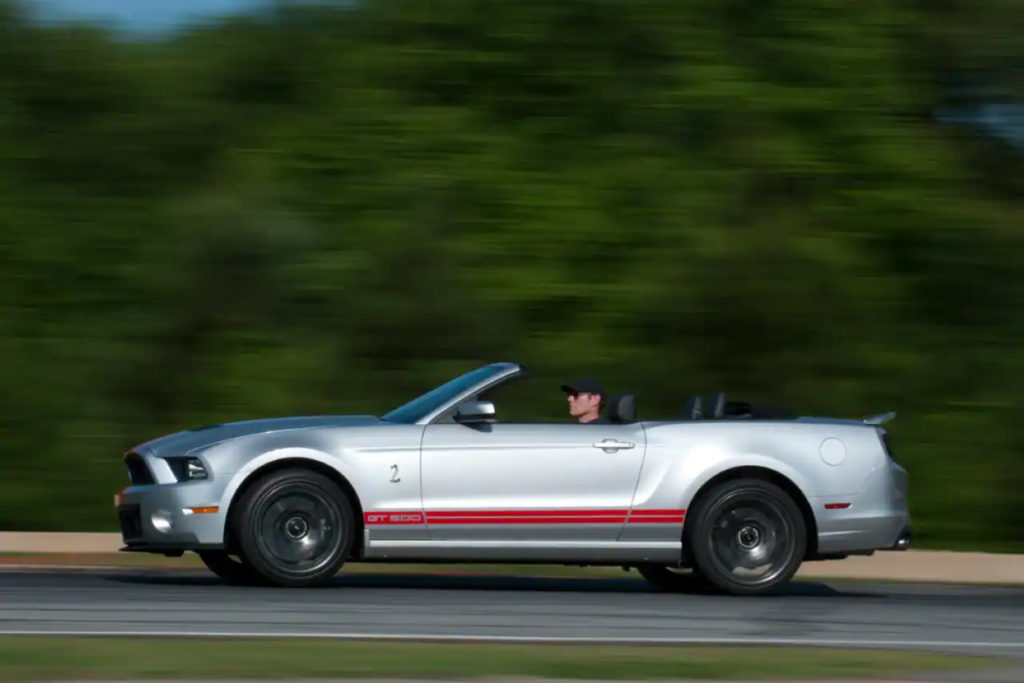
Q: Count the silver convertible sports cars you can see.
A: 1